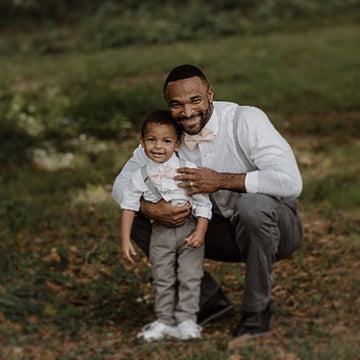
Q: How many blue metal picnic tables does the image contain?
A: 0